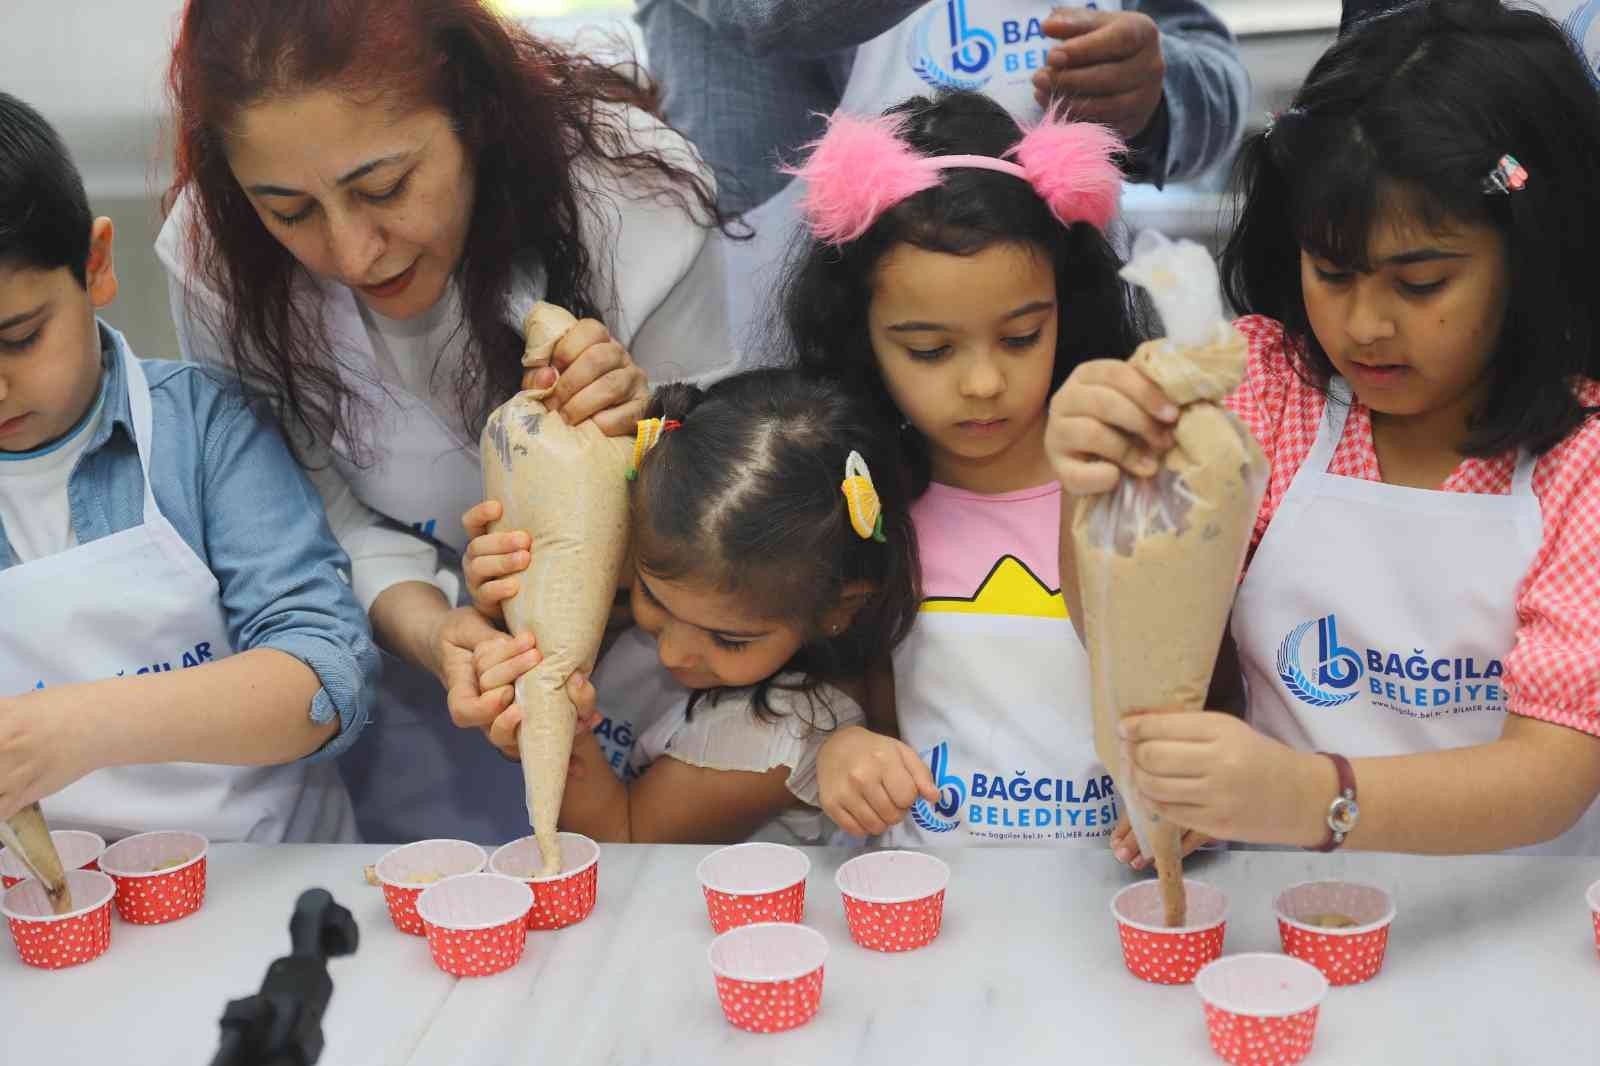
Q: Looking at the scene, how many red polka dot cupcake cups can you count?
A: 13